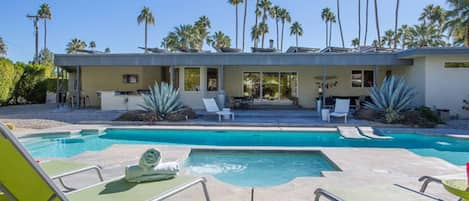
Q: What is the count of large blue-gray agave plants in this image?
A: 2